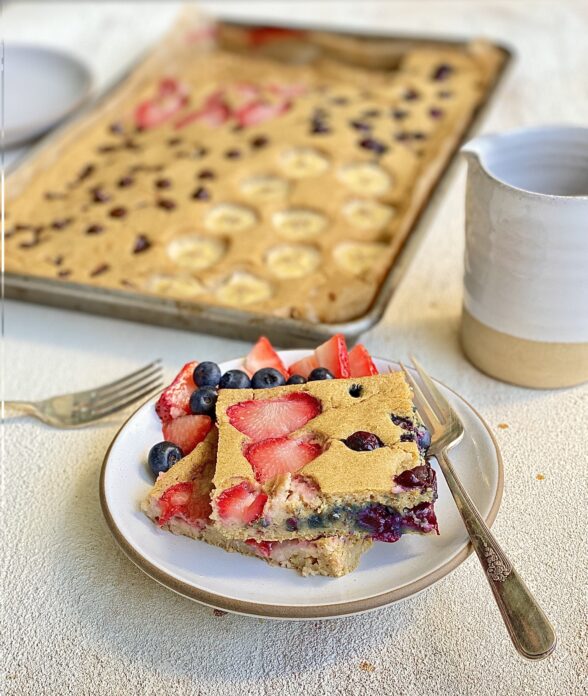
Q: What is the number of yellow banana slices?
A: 11